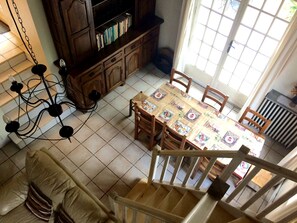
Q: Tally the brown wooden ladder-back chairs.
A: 6